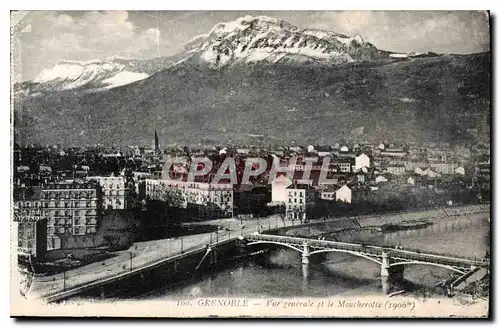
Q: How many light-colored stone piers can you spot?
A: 2